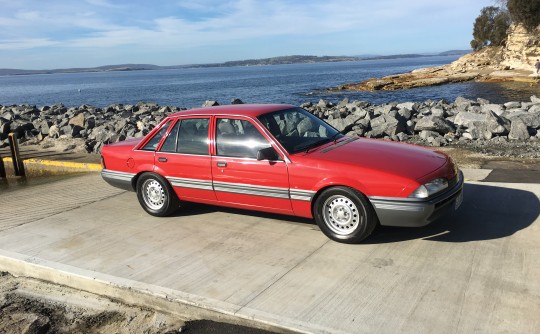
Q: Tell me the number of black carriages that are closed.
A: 0